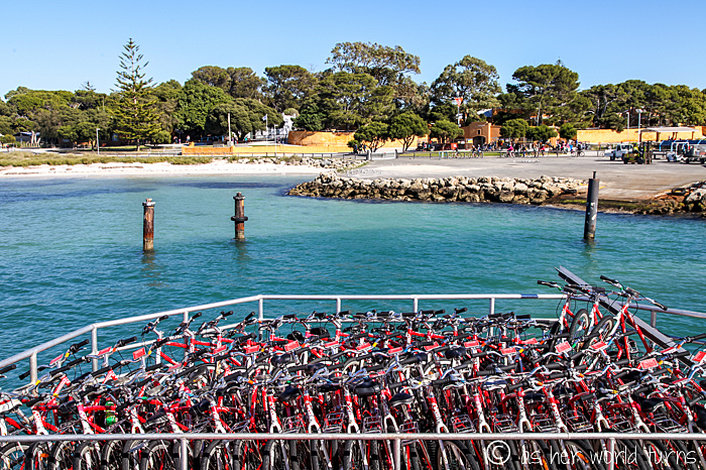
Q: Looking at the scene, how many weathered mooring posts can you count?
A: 3